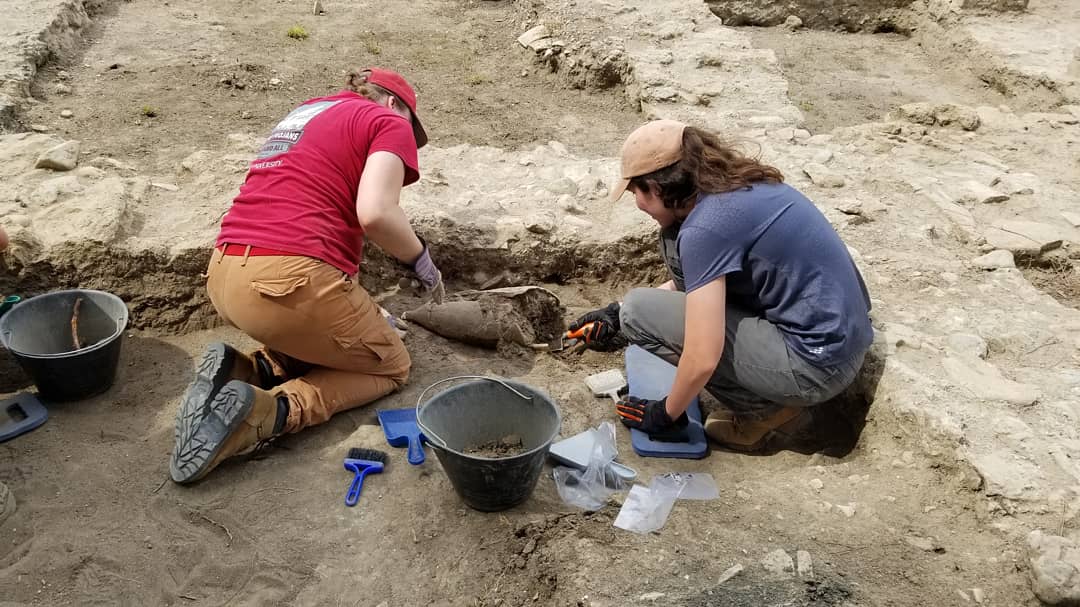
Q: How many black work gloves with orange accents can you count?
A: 2